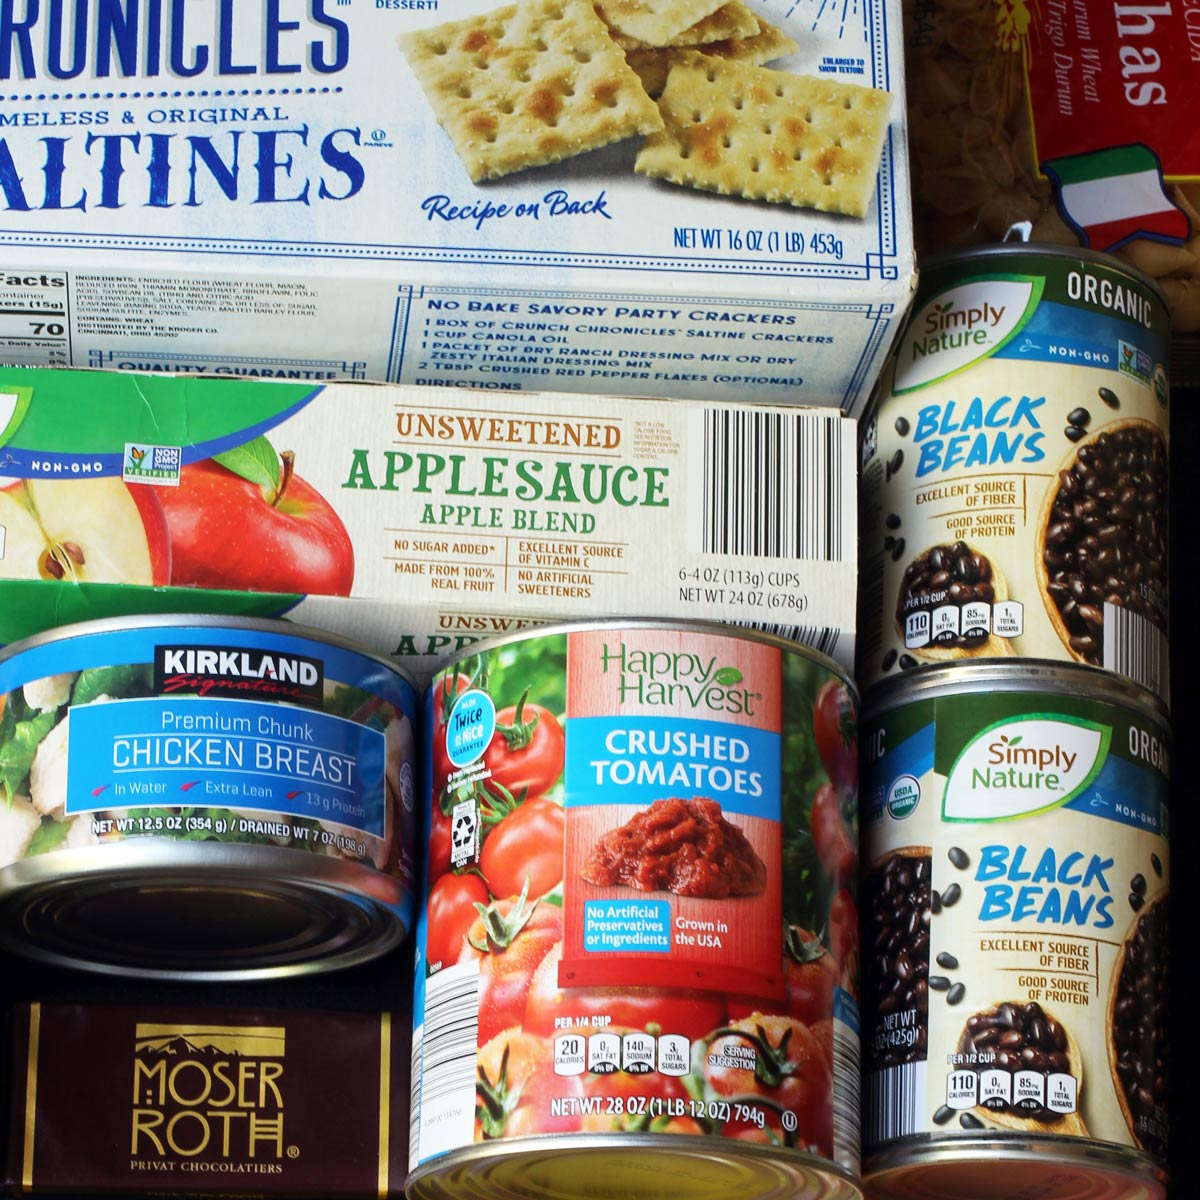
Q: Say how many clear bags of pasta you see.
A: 1